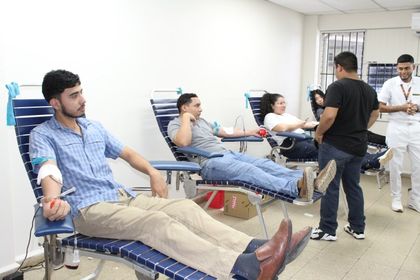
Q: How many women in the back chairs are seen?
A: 2